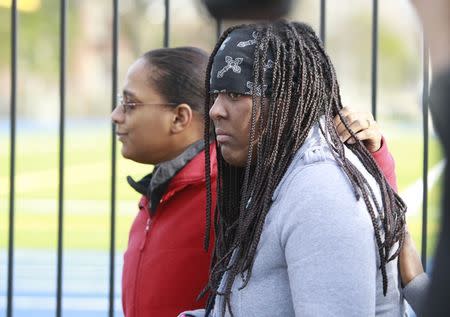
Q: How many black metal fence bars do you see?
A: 8